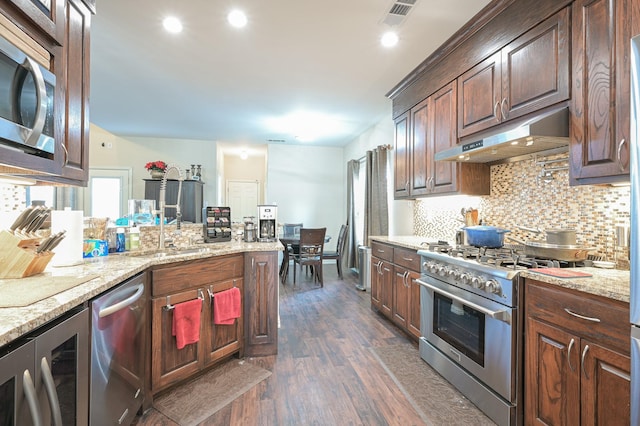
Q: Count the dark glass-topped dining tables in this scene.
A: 1